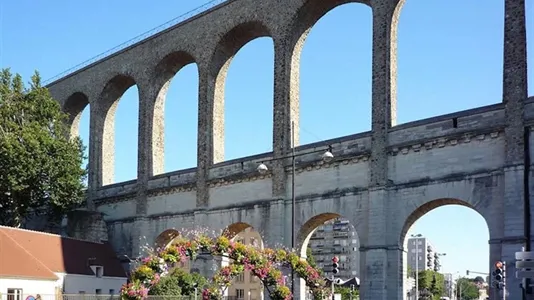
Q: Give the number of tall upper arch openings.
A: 6